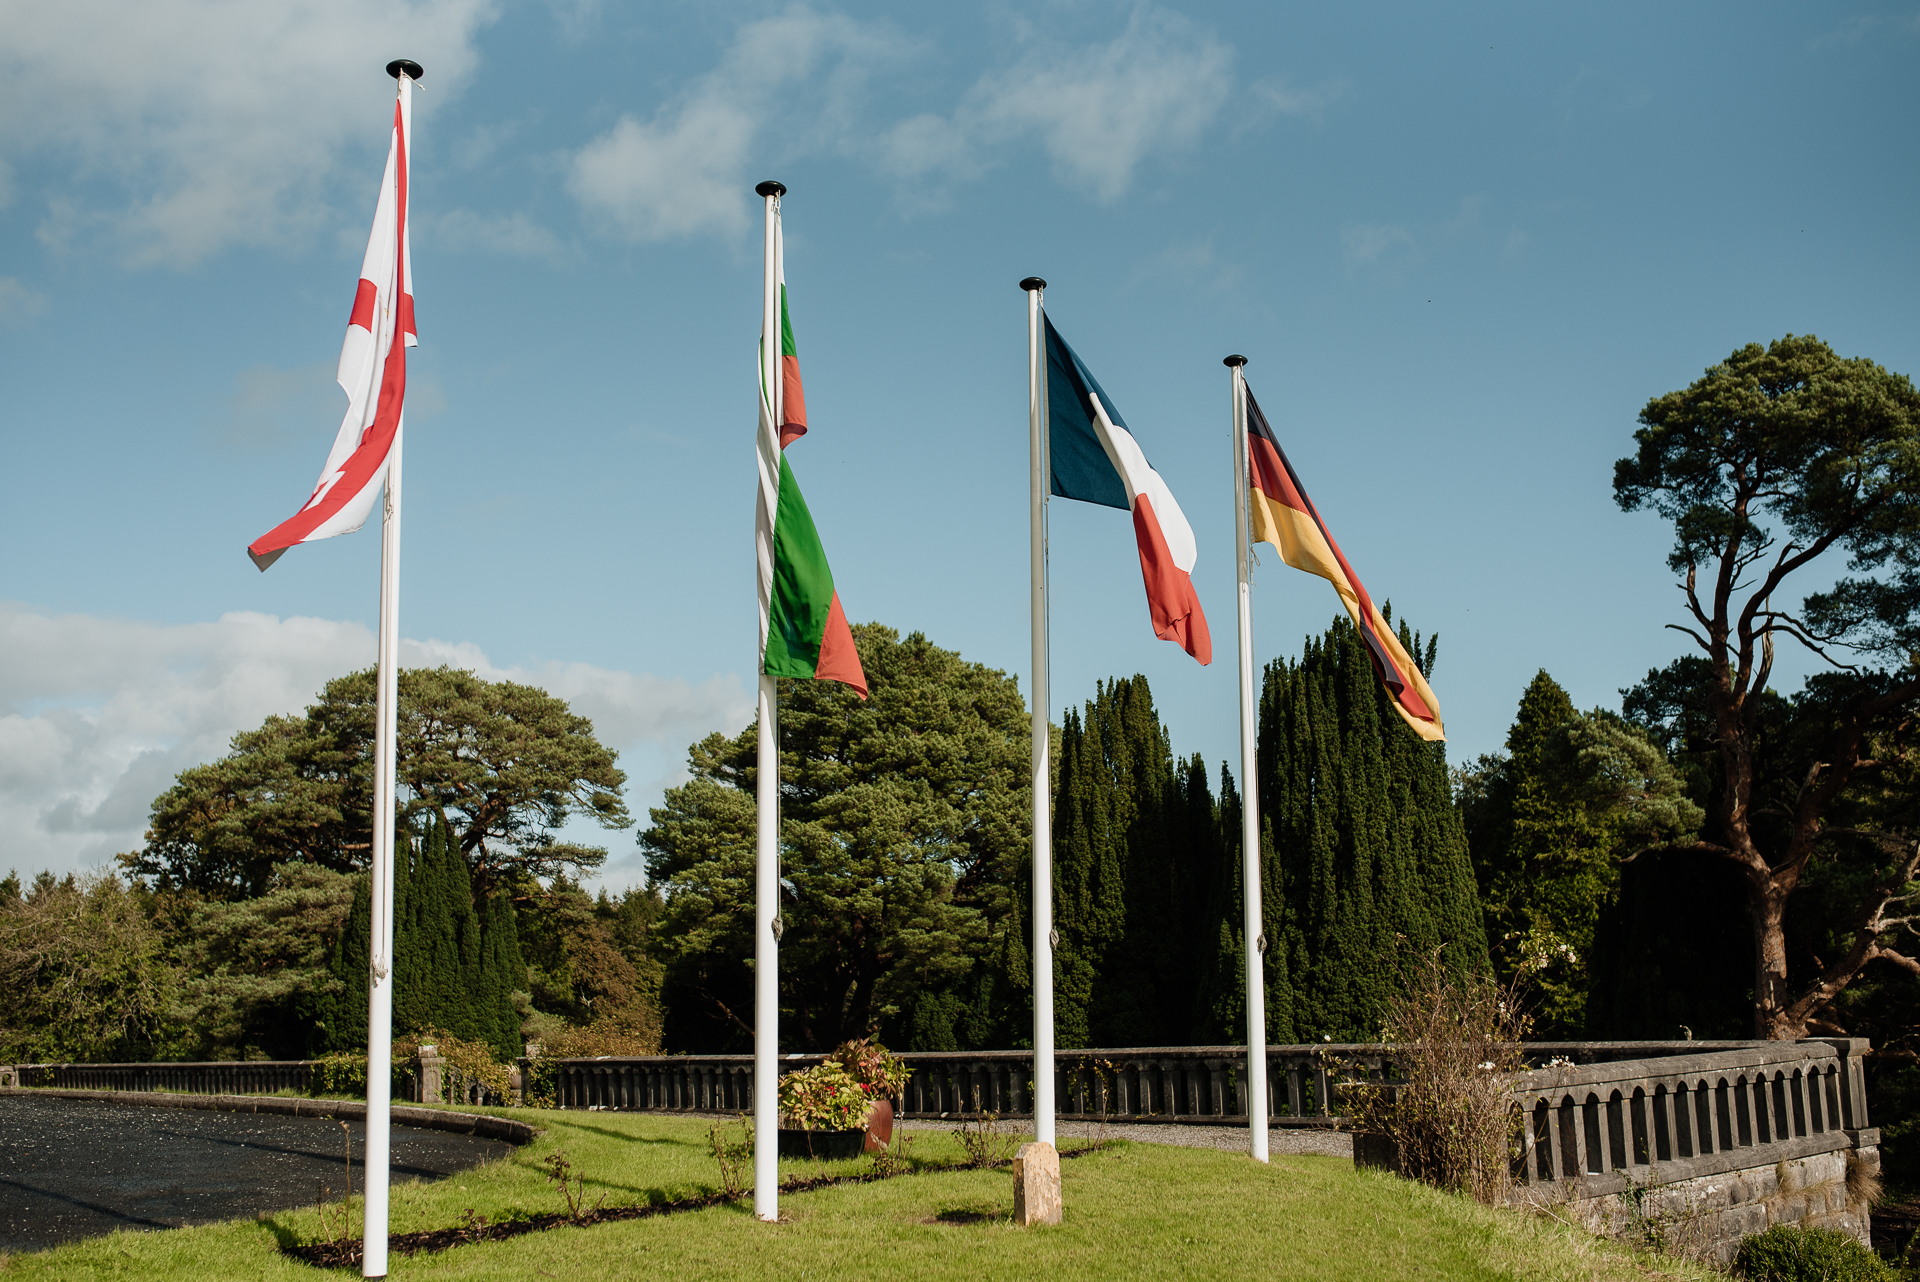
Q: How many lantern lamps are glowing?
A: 0